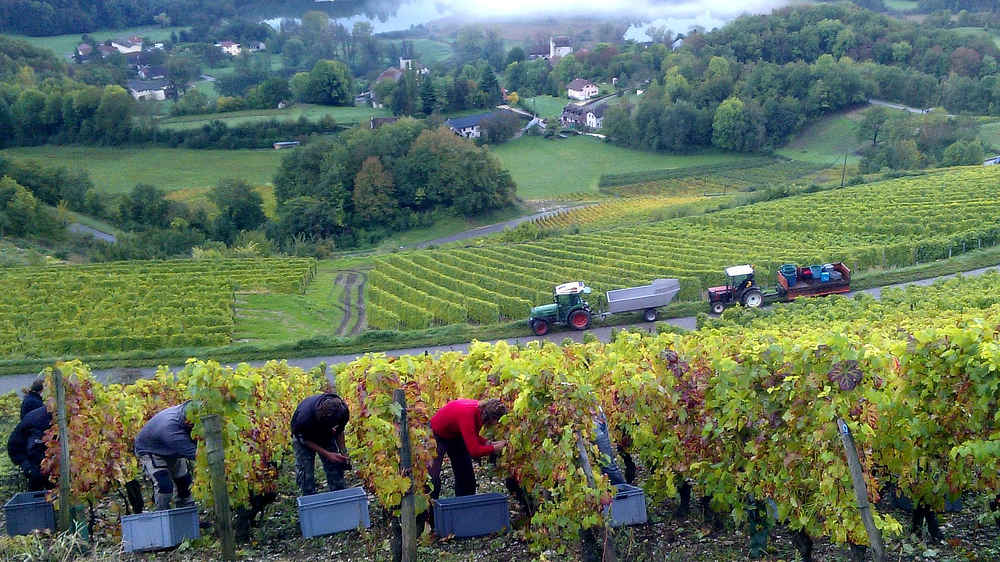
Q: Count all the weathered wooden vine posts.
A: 5